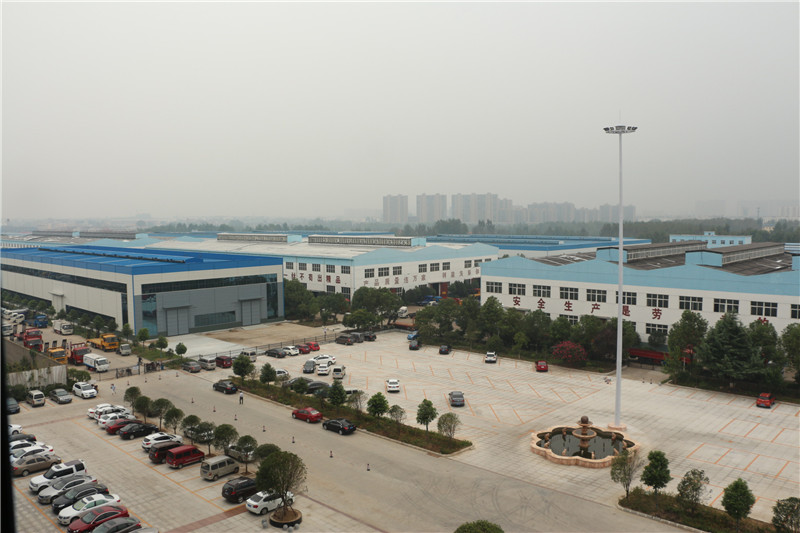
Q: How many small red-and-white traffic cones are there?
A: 11